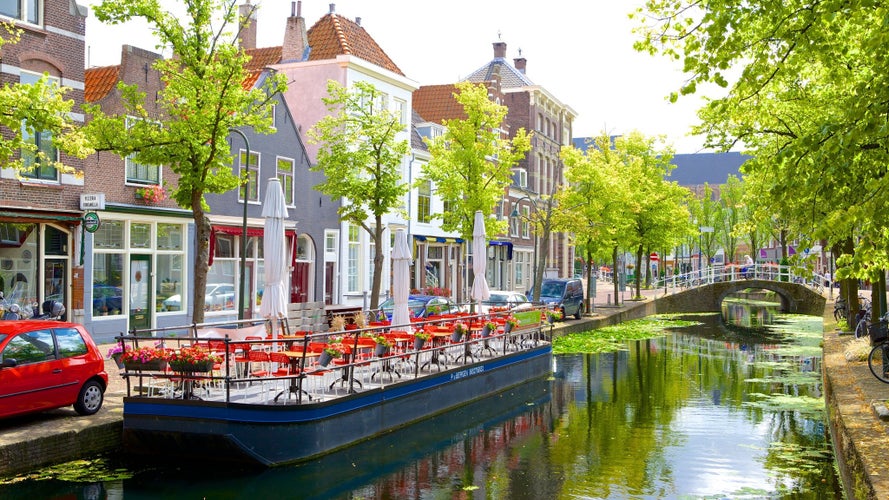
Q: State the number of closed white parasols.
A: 3